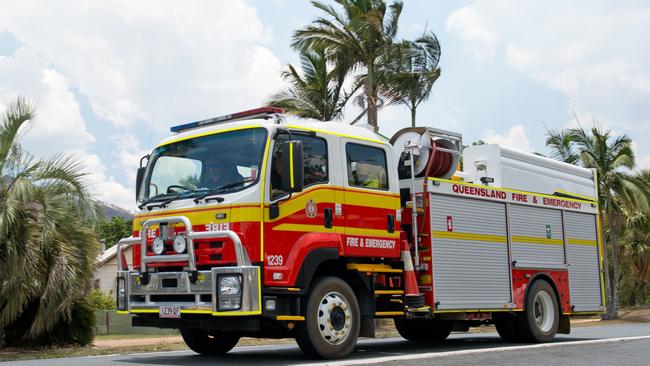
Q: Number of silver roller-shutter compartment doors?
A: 3